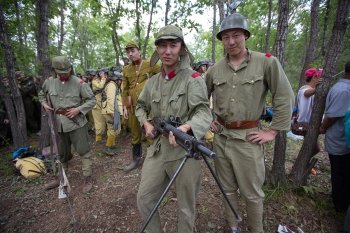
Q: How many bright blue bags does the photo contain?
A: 1